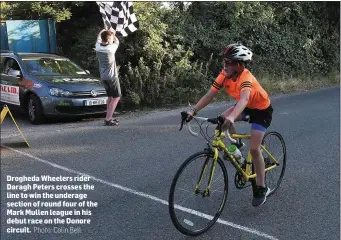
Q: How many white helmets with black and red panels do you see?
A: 1